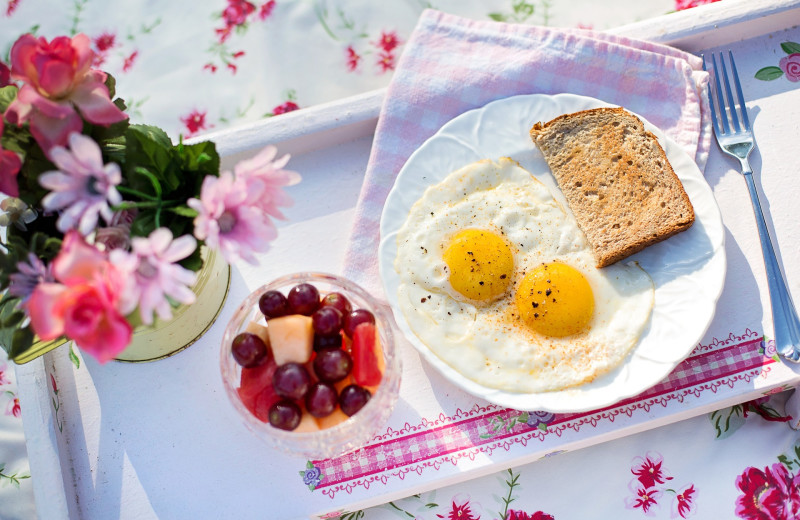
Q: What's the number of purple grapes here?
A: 11